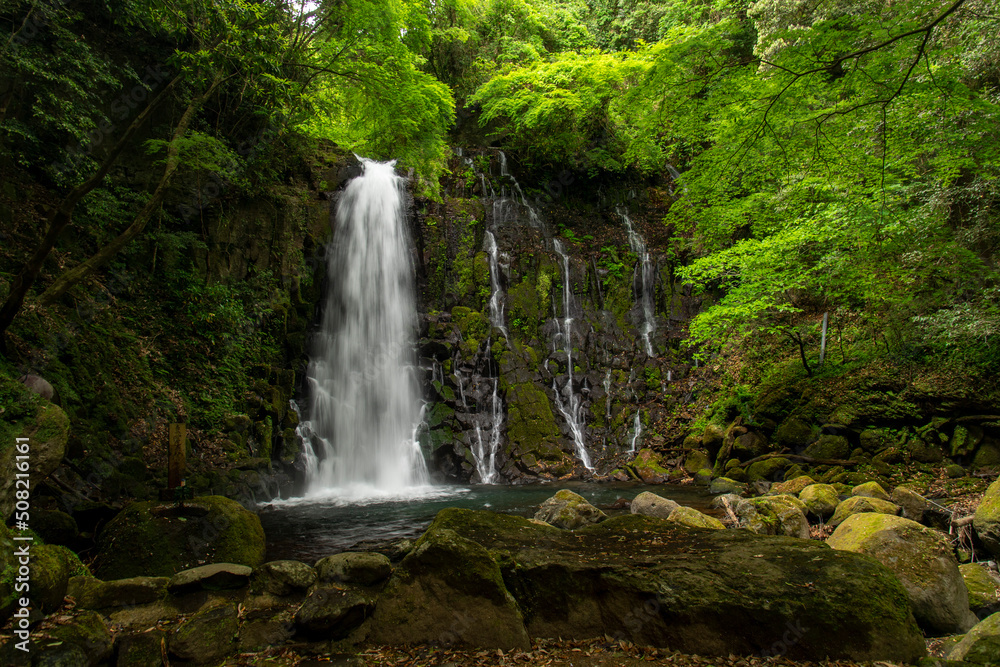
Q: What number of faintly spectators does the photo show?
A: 0